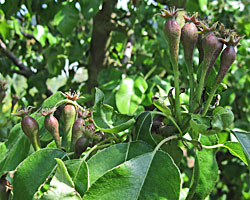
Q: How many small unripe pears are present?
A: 11